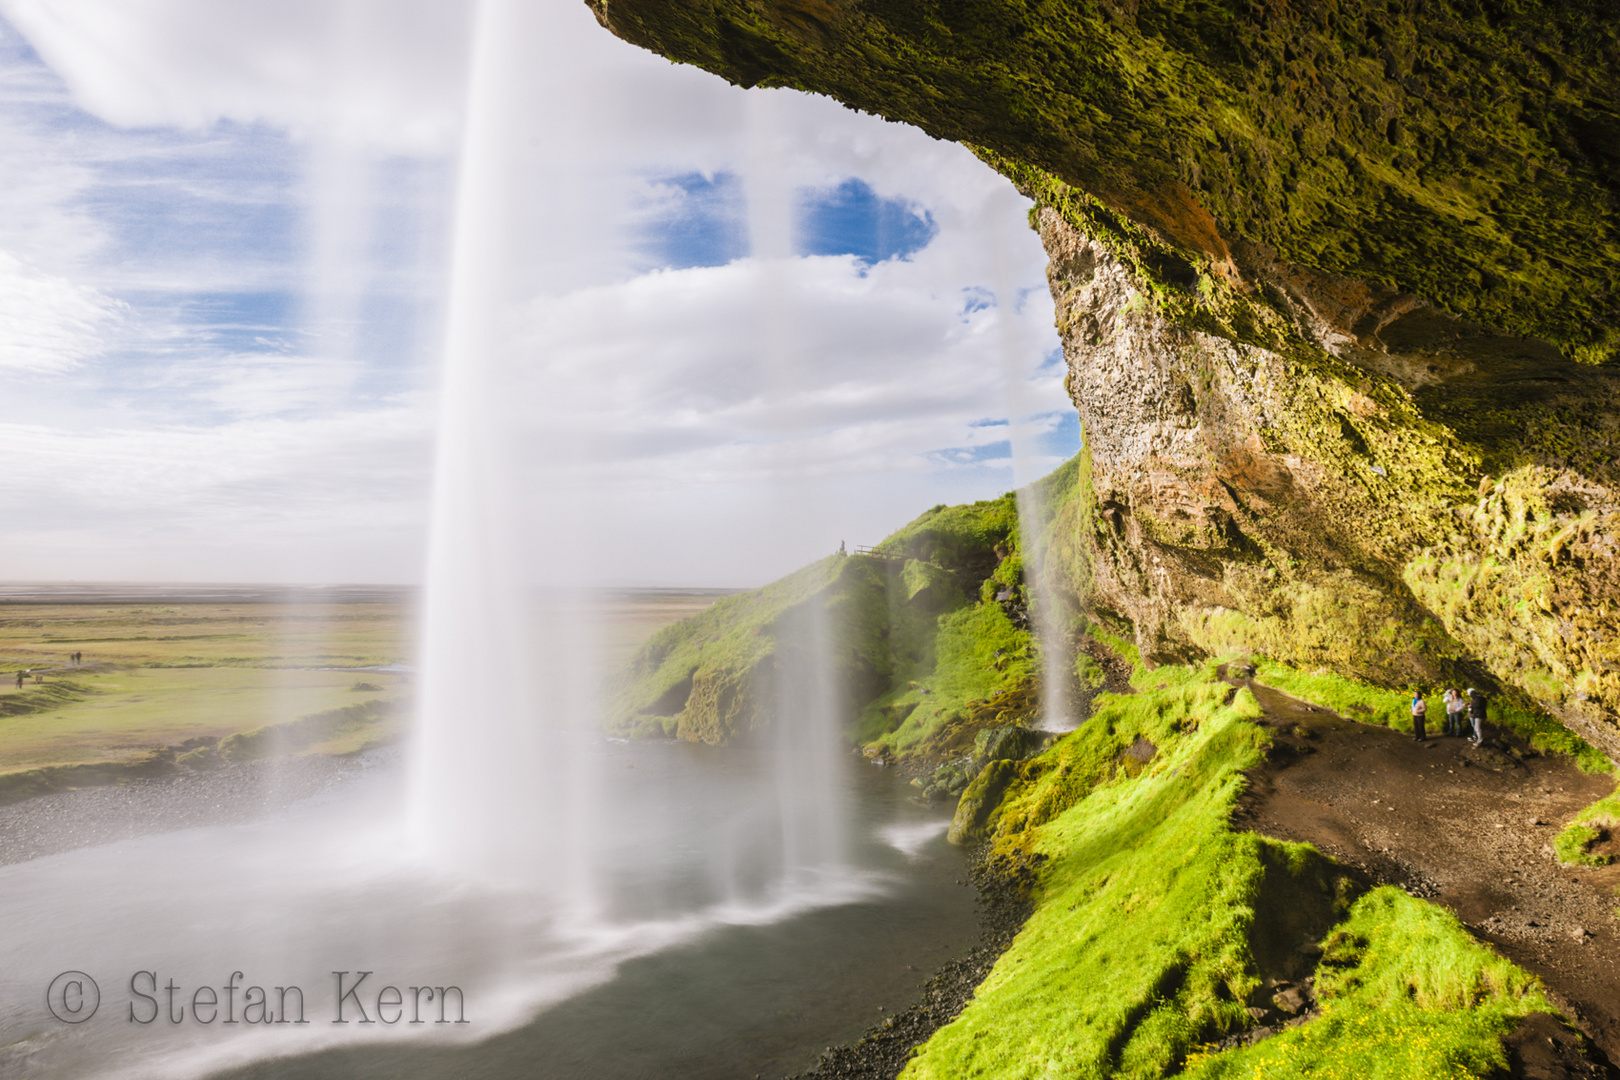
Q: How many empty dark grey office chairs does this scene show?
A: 0